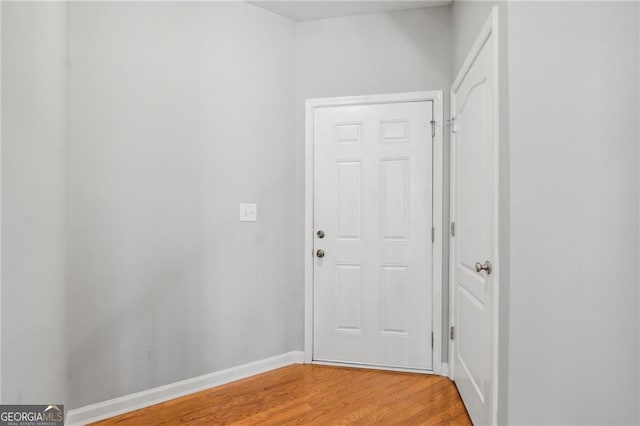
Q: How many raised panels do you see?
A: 8